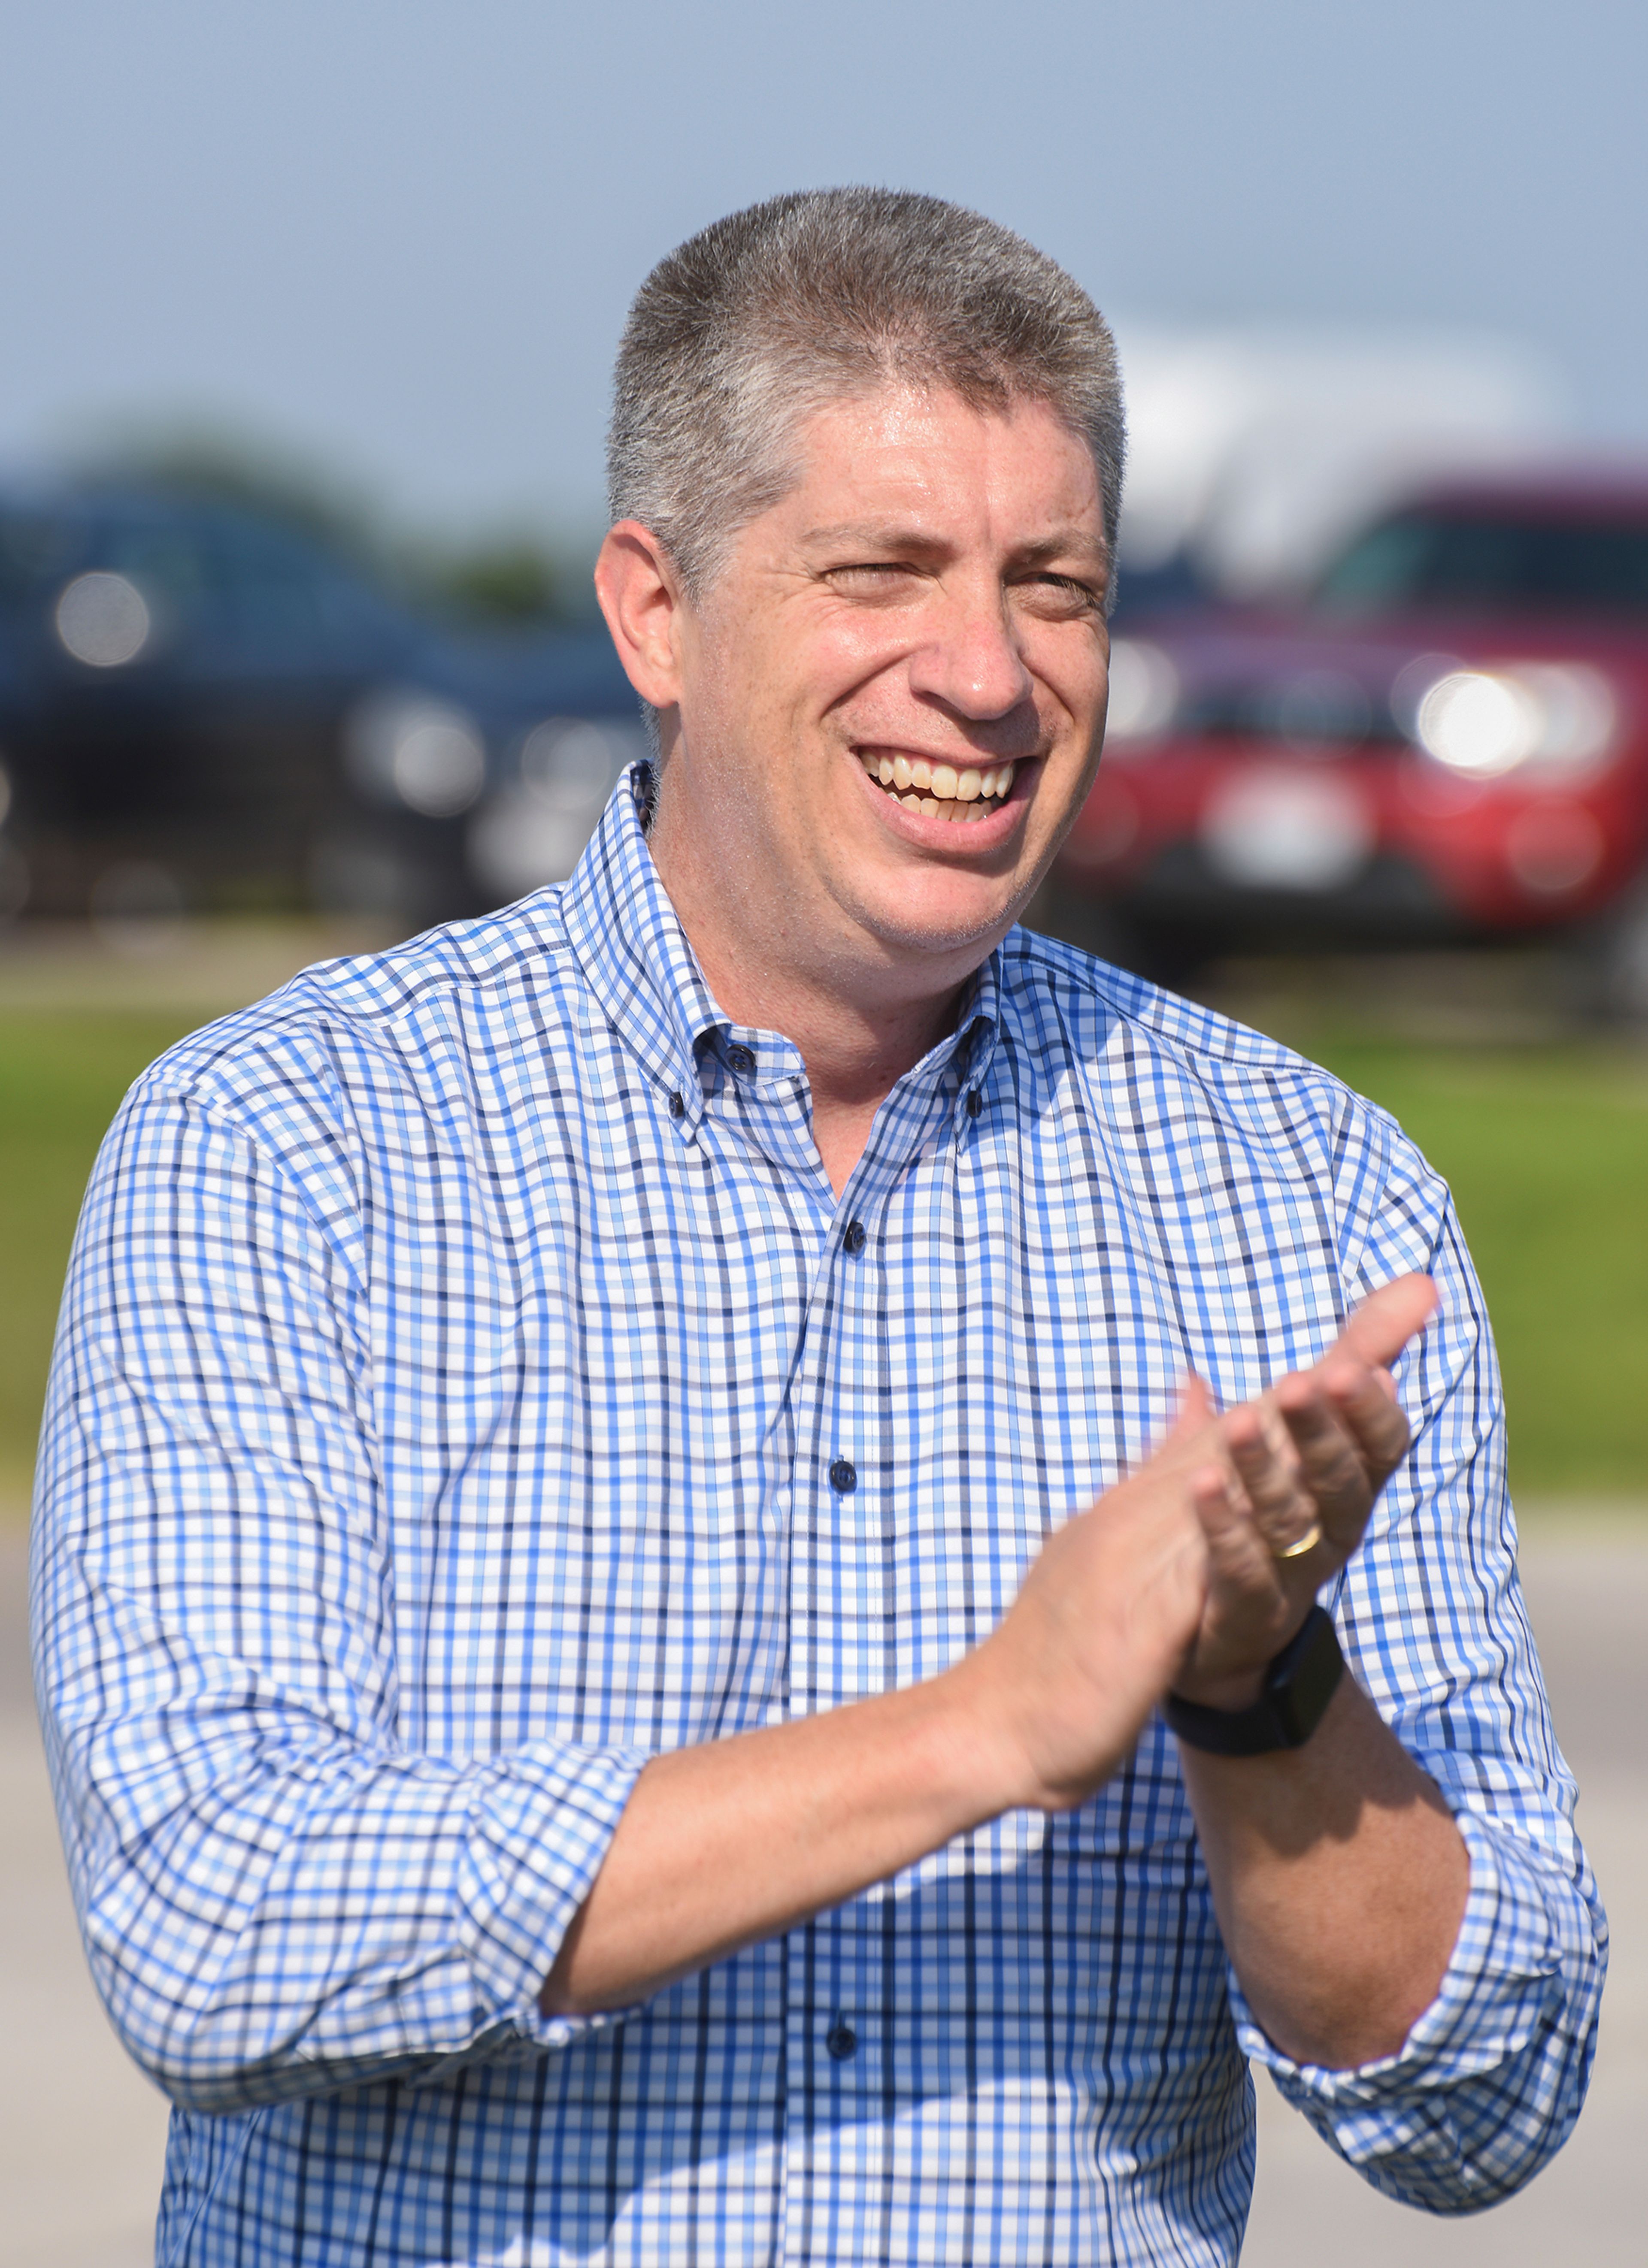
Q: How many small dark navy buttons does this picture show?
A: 6